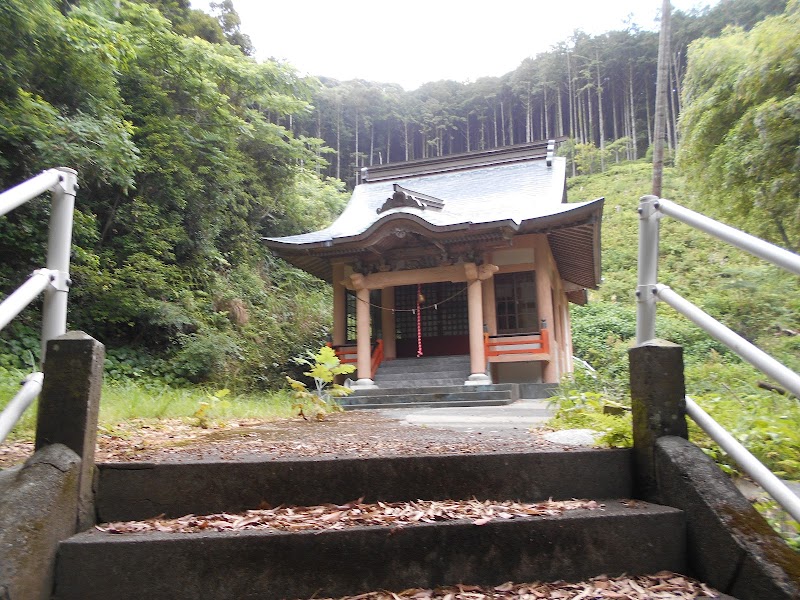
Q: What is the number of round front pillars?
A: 2